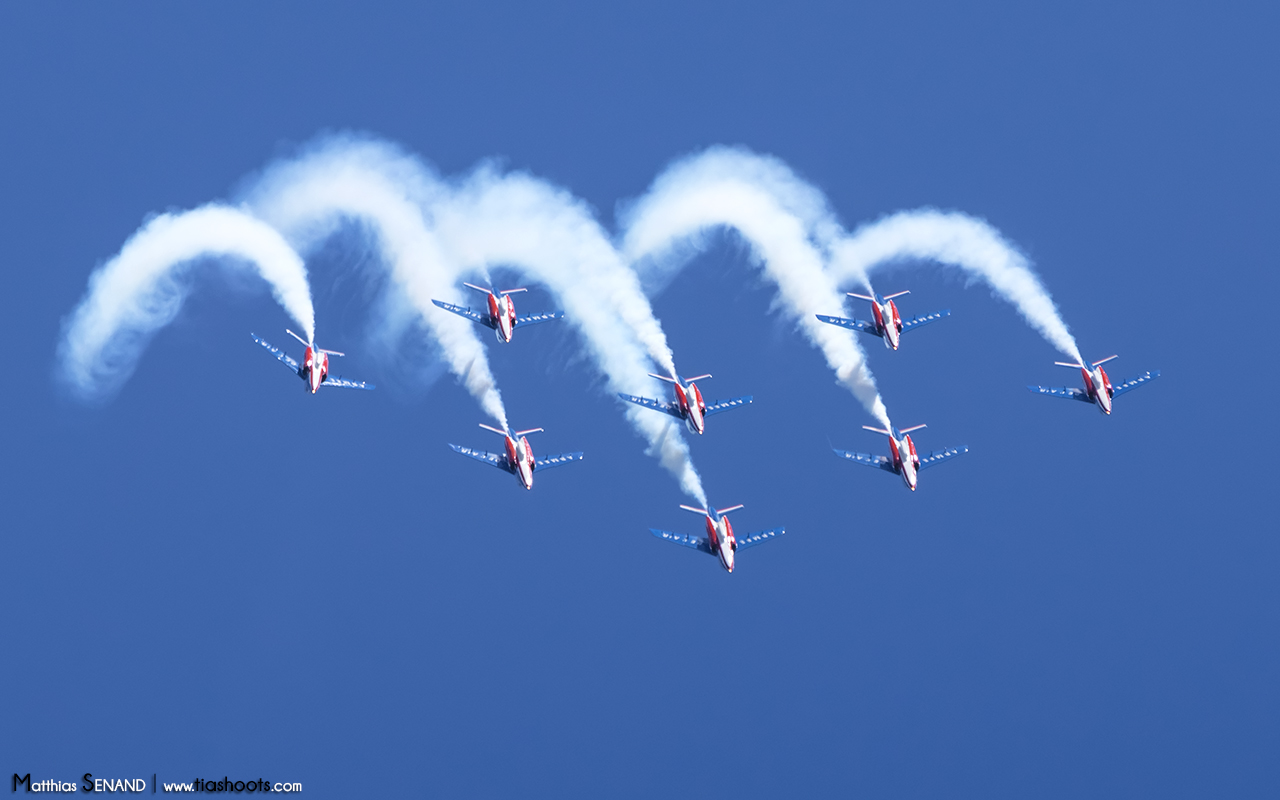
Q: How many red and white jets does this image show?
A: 8